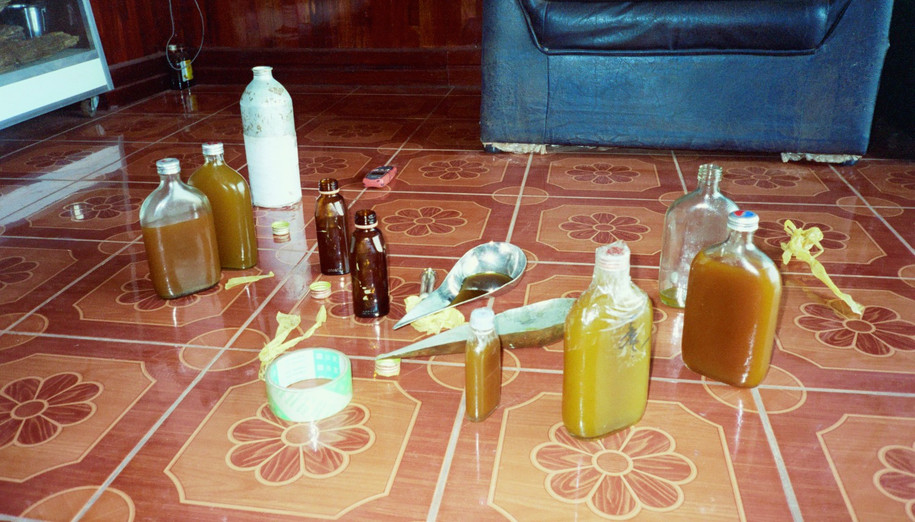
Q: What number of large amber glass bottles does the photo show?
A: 2